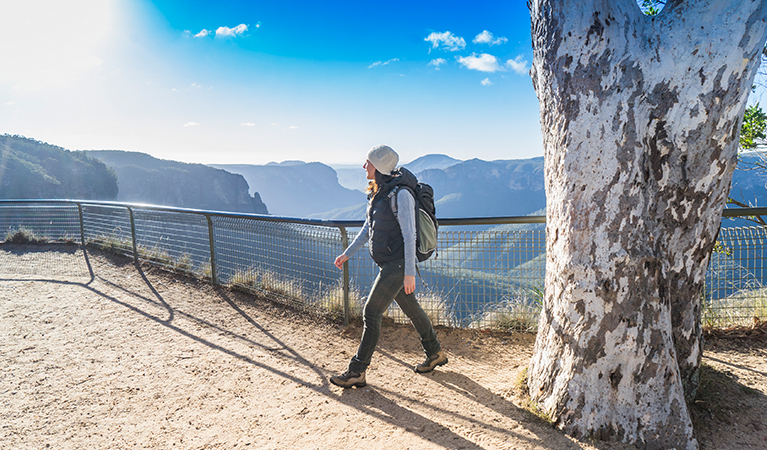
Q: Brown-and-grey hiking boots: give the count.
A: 2